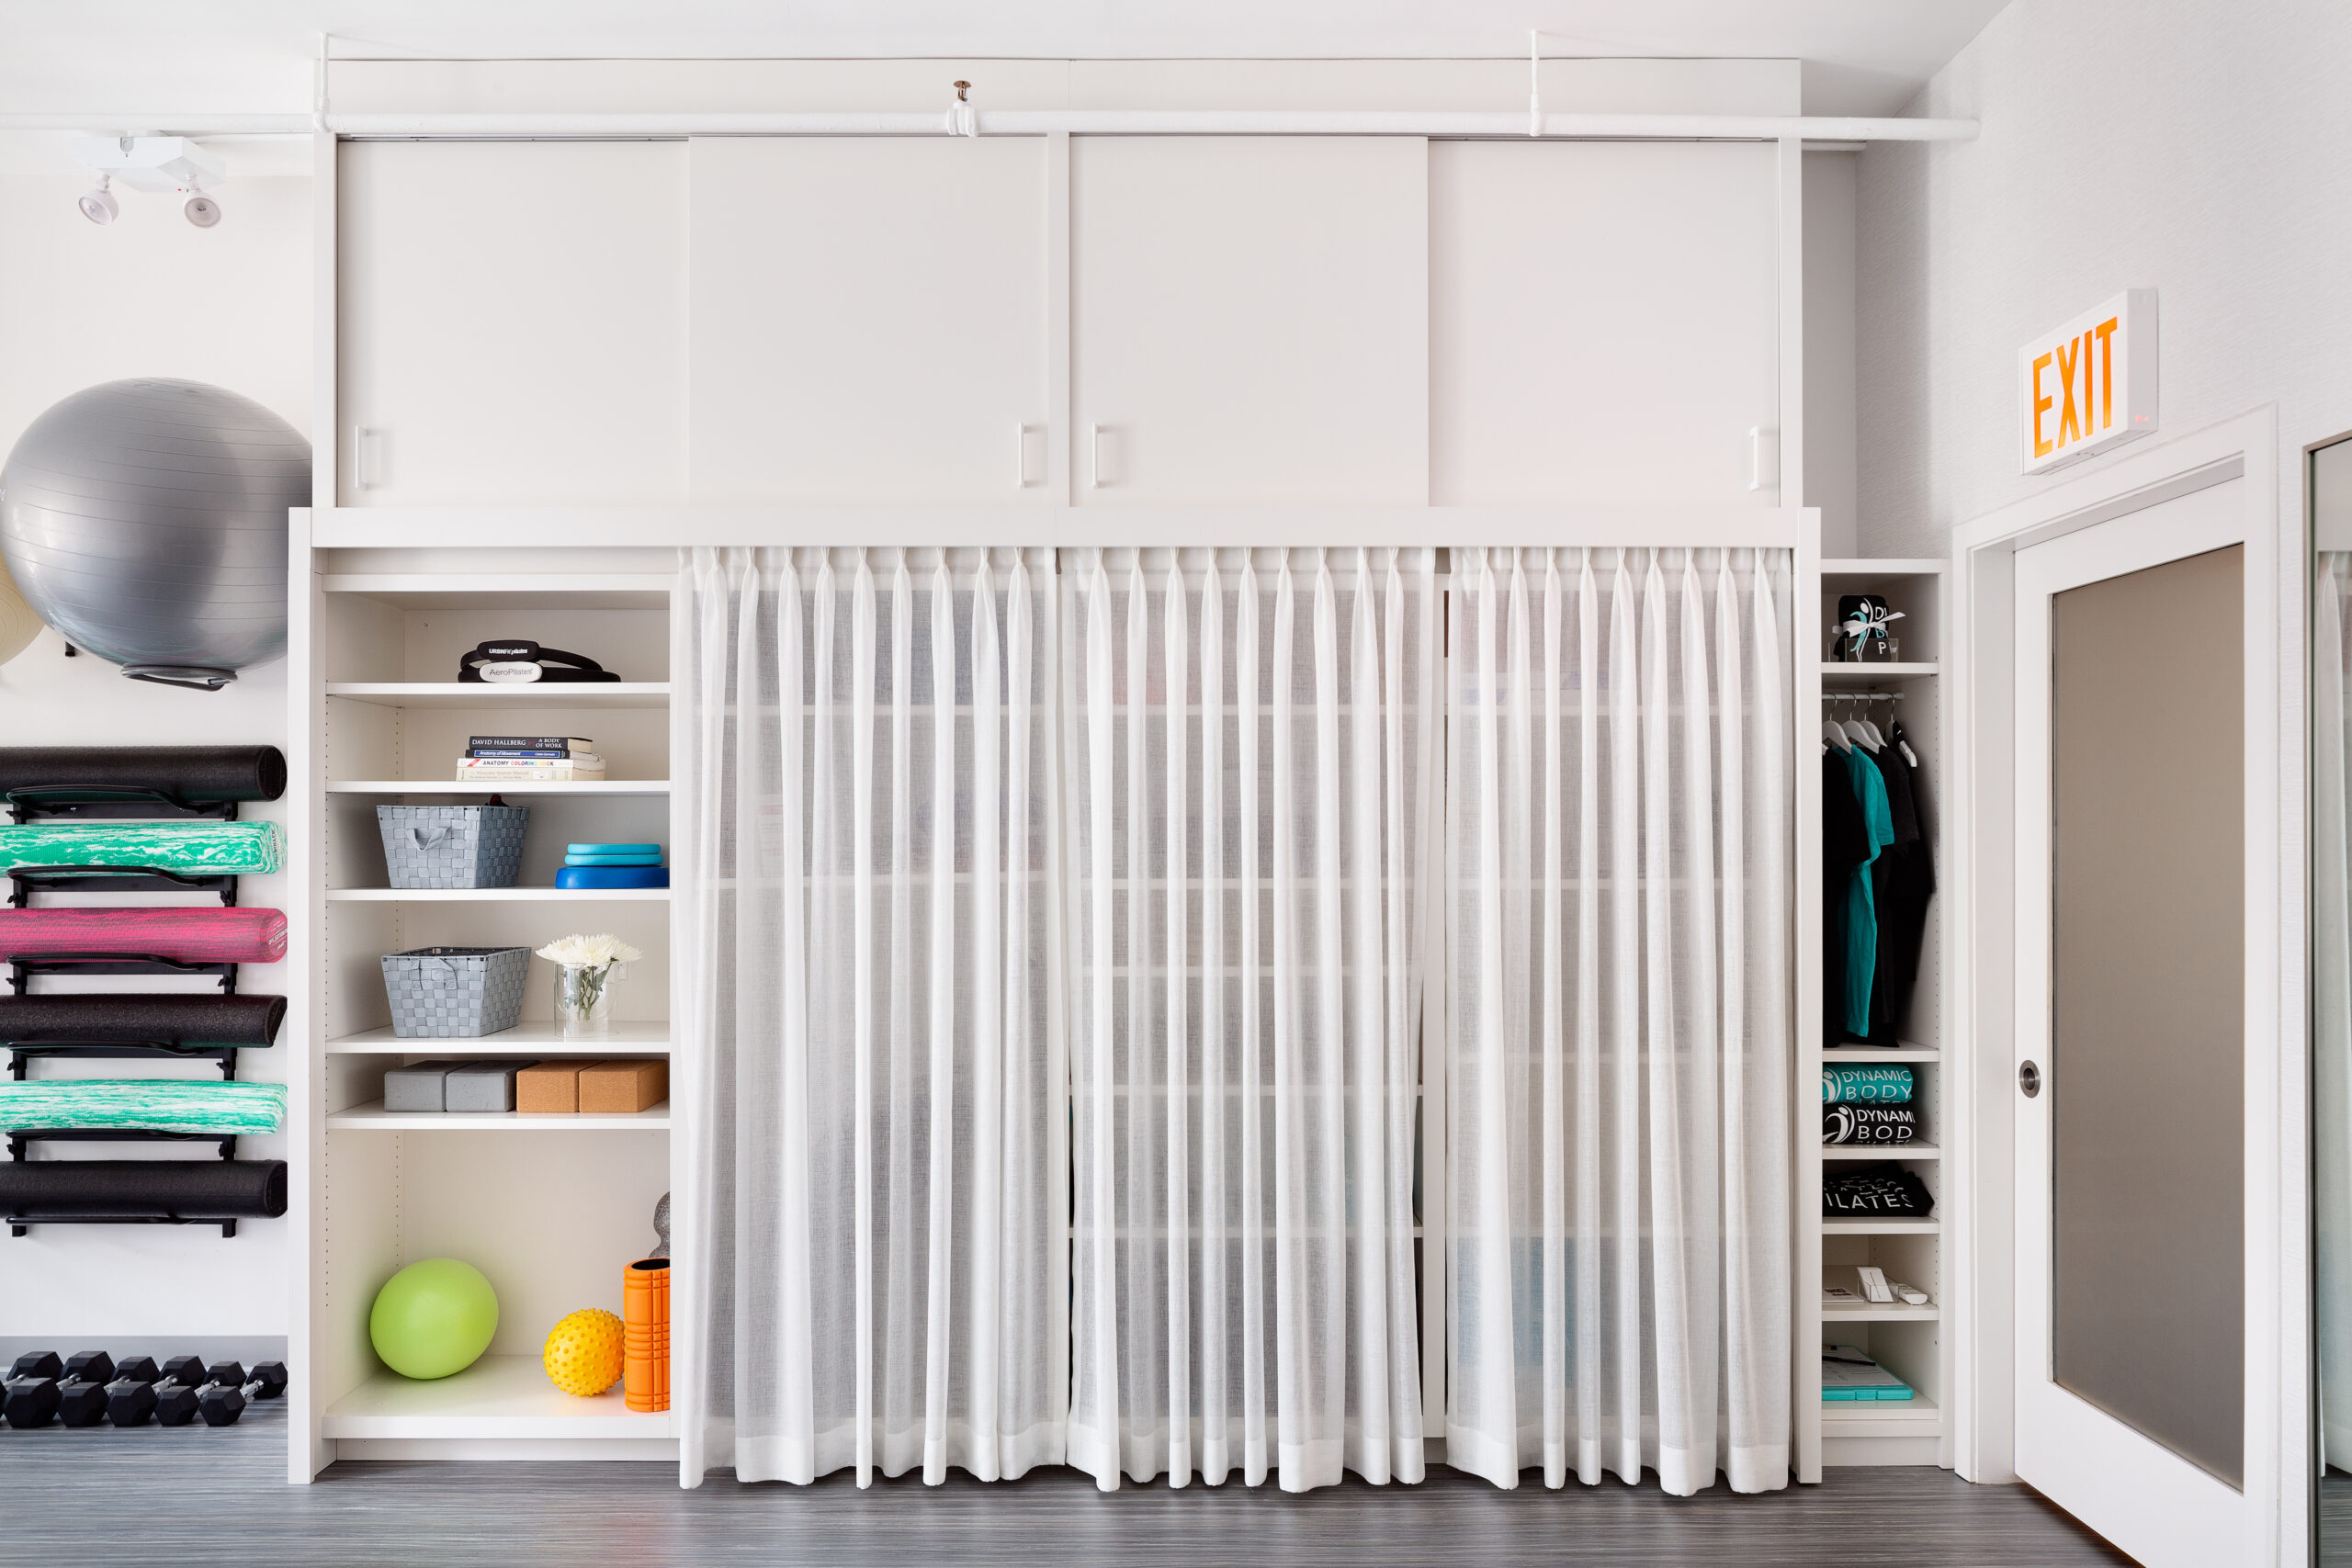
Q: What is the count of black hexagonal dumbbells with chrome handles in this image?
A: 6